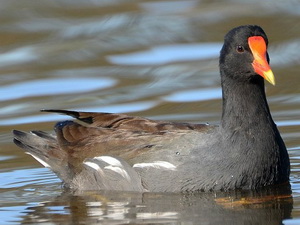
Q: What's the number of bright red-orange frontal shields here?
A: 1